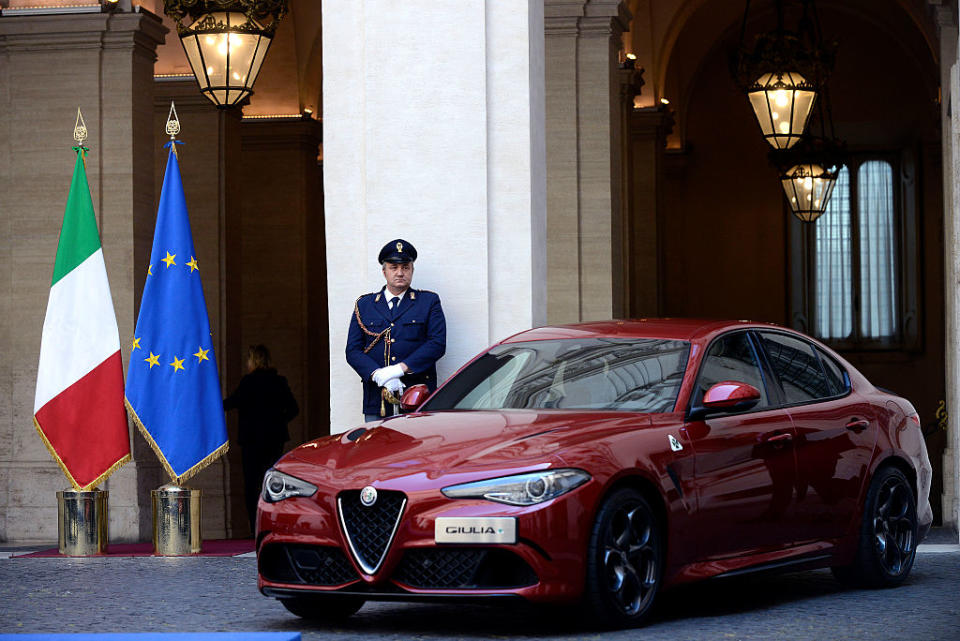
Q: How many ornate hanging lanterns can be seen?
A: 3